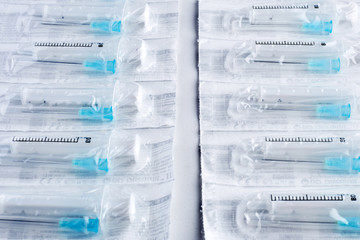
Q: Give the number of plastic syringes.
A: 10